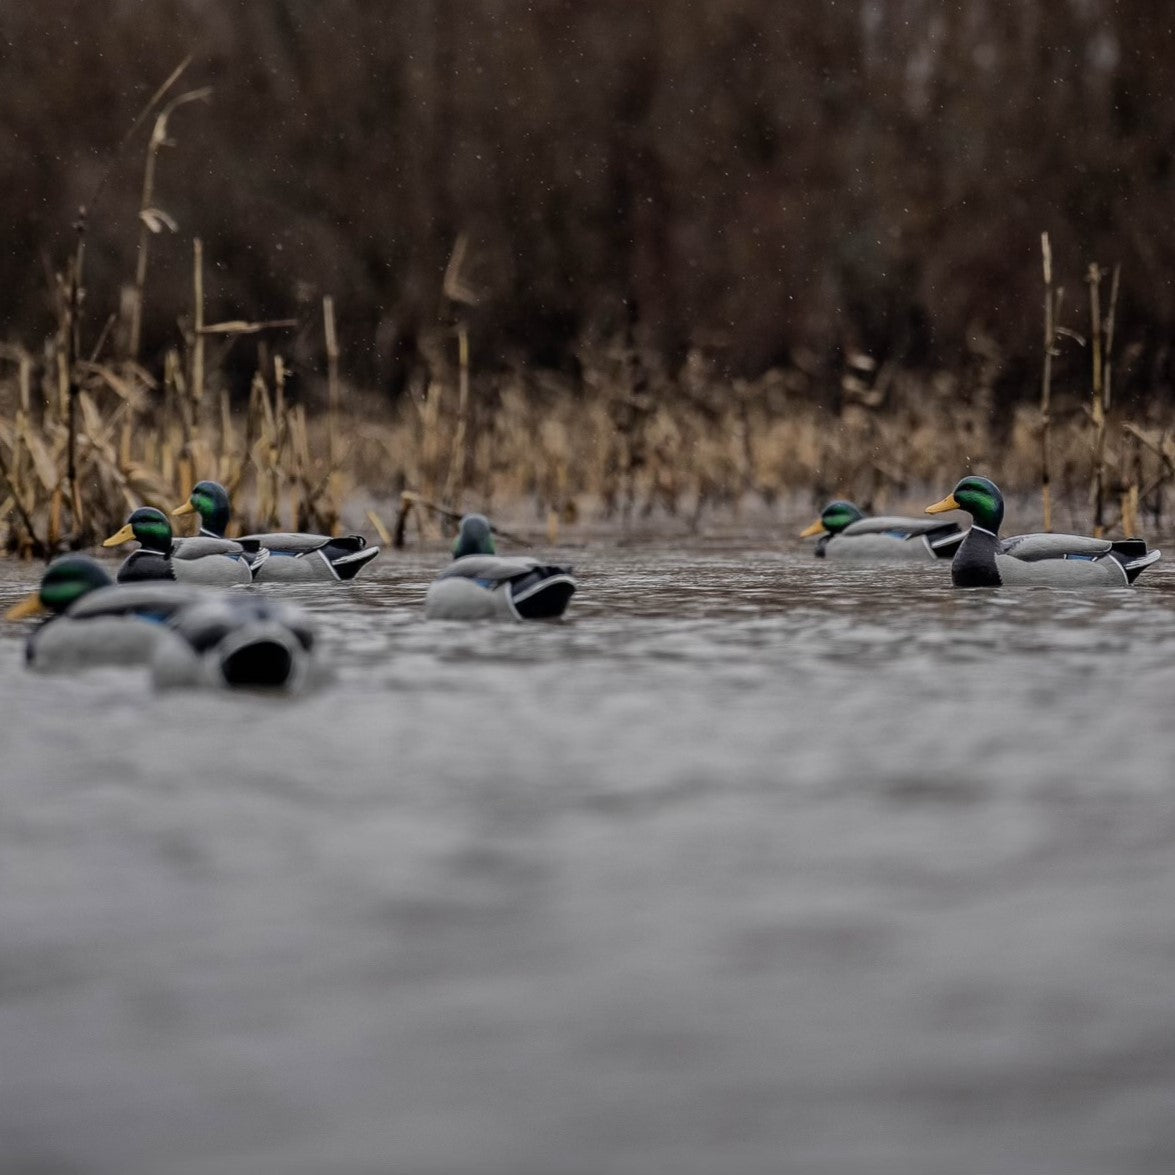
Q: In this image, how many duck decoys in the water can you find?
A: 7